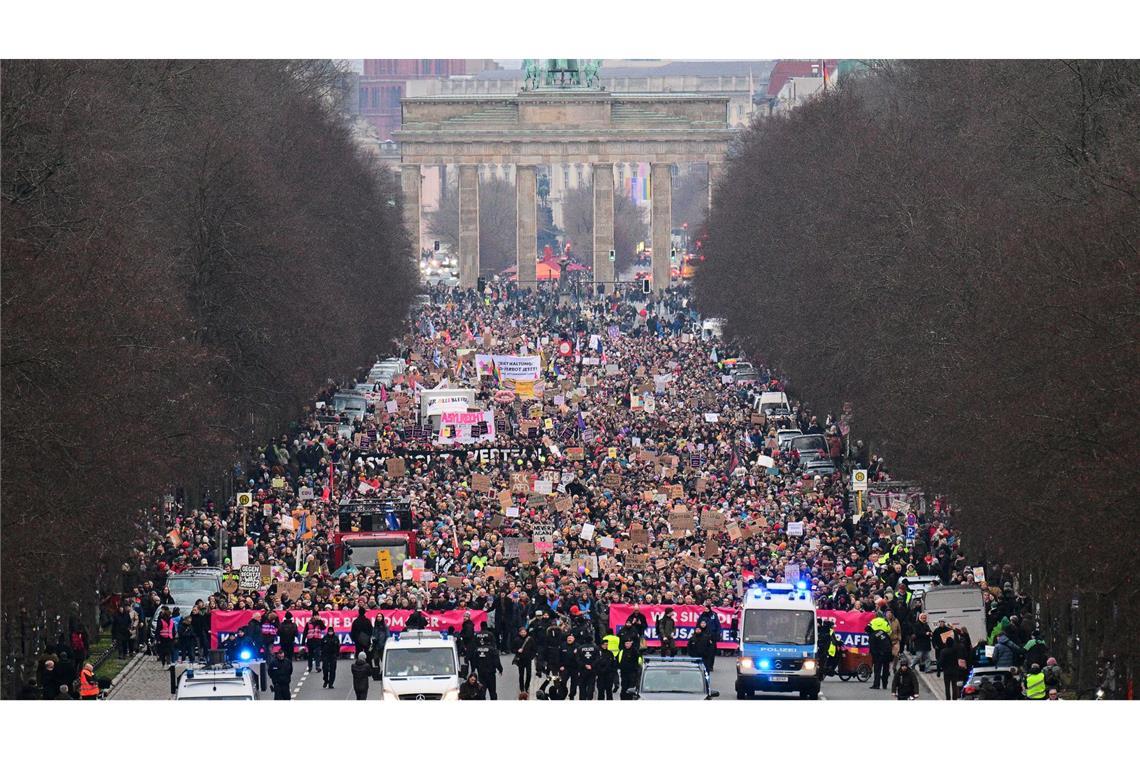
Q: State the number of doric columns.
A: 6